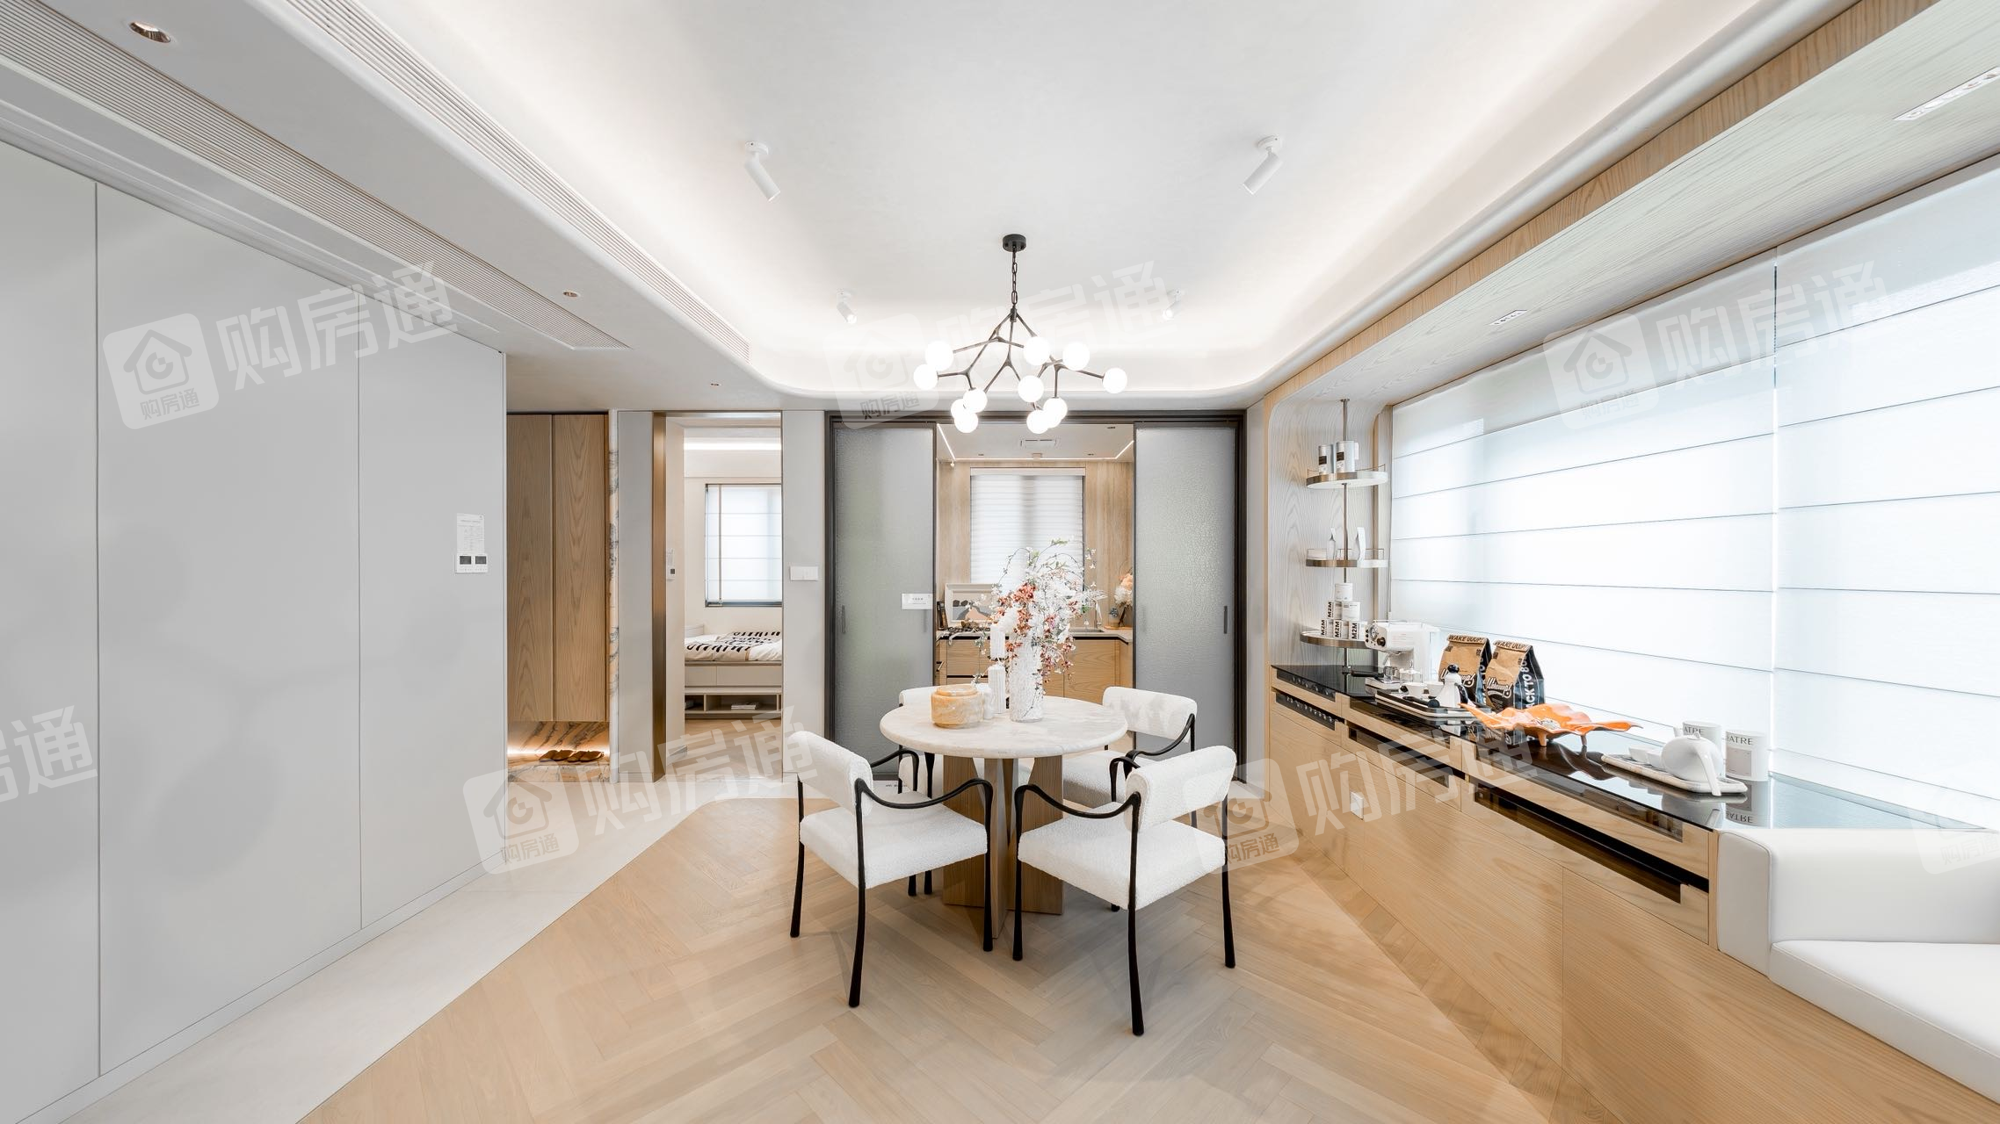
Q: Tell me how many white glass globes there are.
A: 12